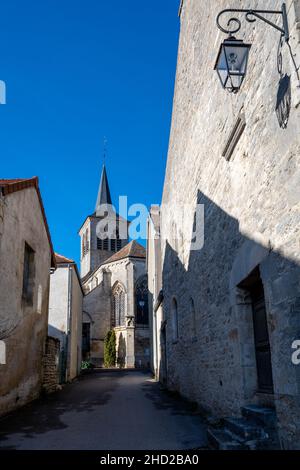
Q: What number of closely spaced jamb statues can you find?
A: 0